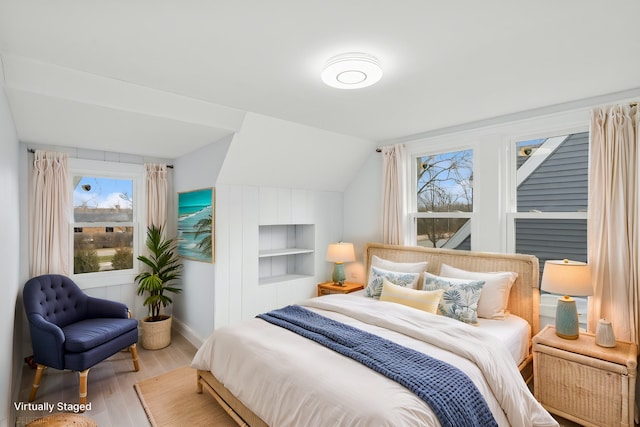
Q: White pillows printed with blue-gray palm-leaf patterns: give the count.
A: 2